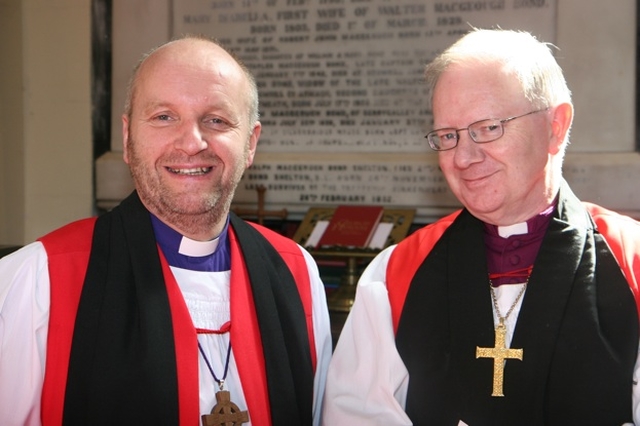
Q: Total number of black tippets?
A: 2